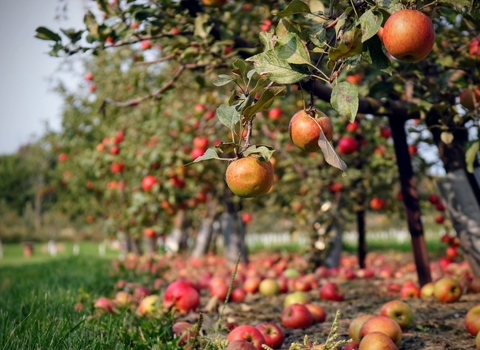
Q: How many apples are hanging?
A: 3